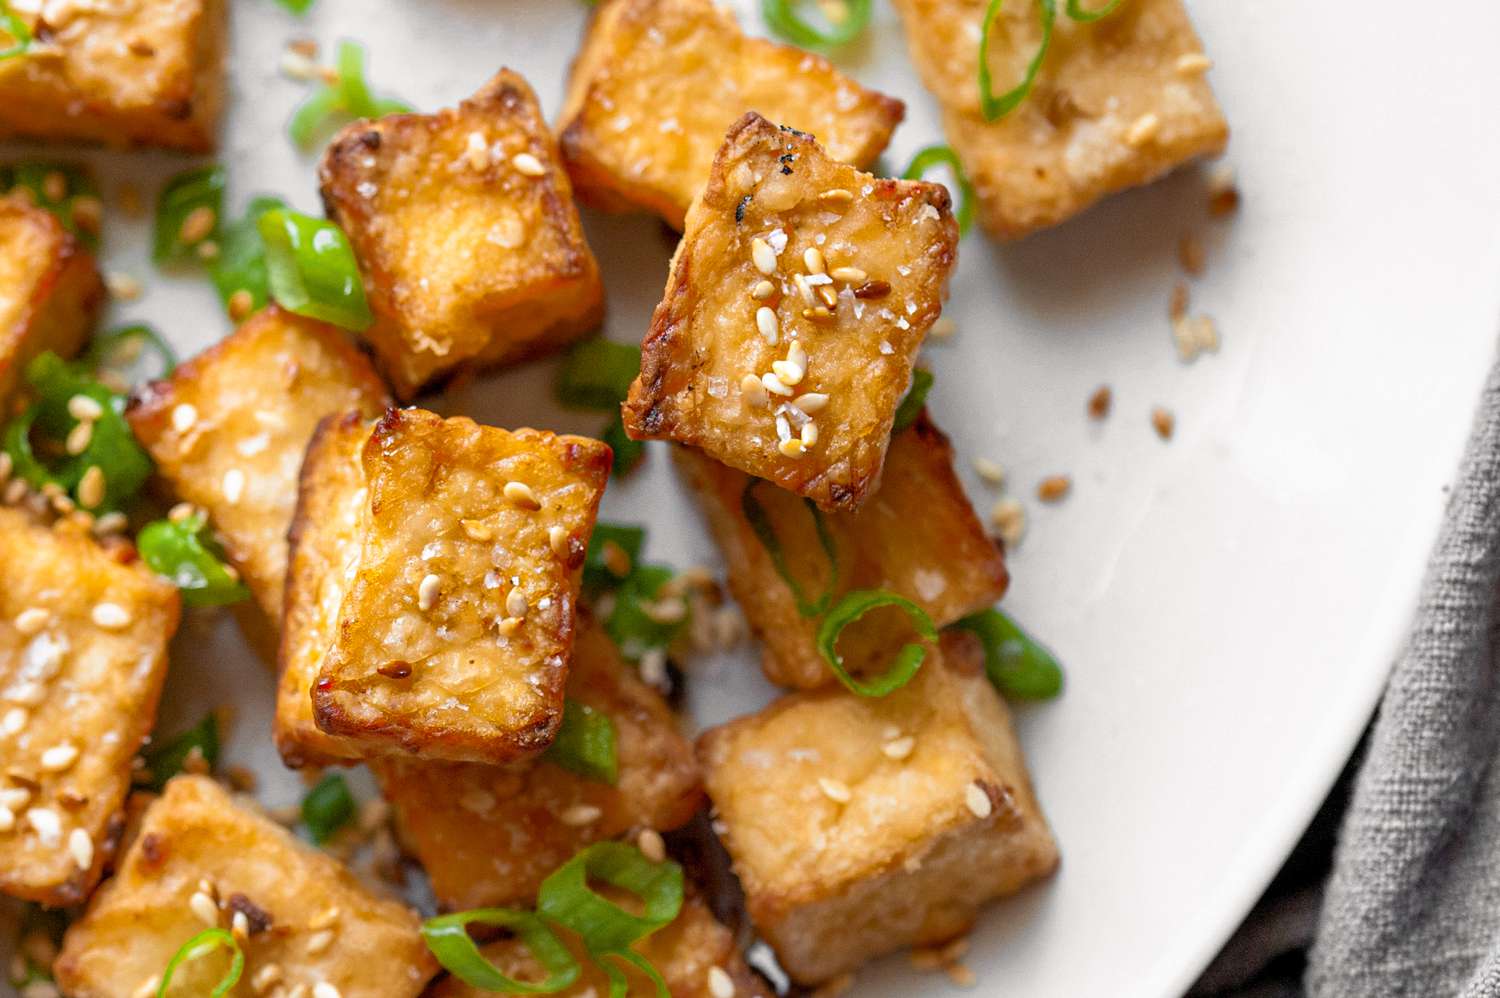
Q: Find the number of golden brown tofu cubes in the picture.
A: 14